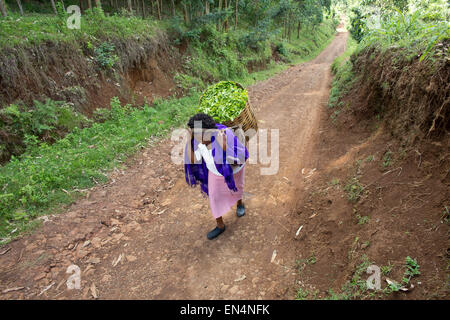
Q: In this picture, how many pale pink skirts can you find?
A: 1